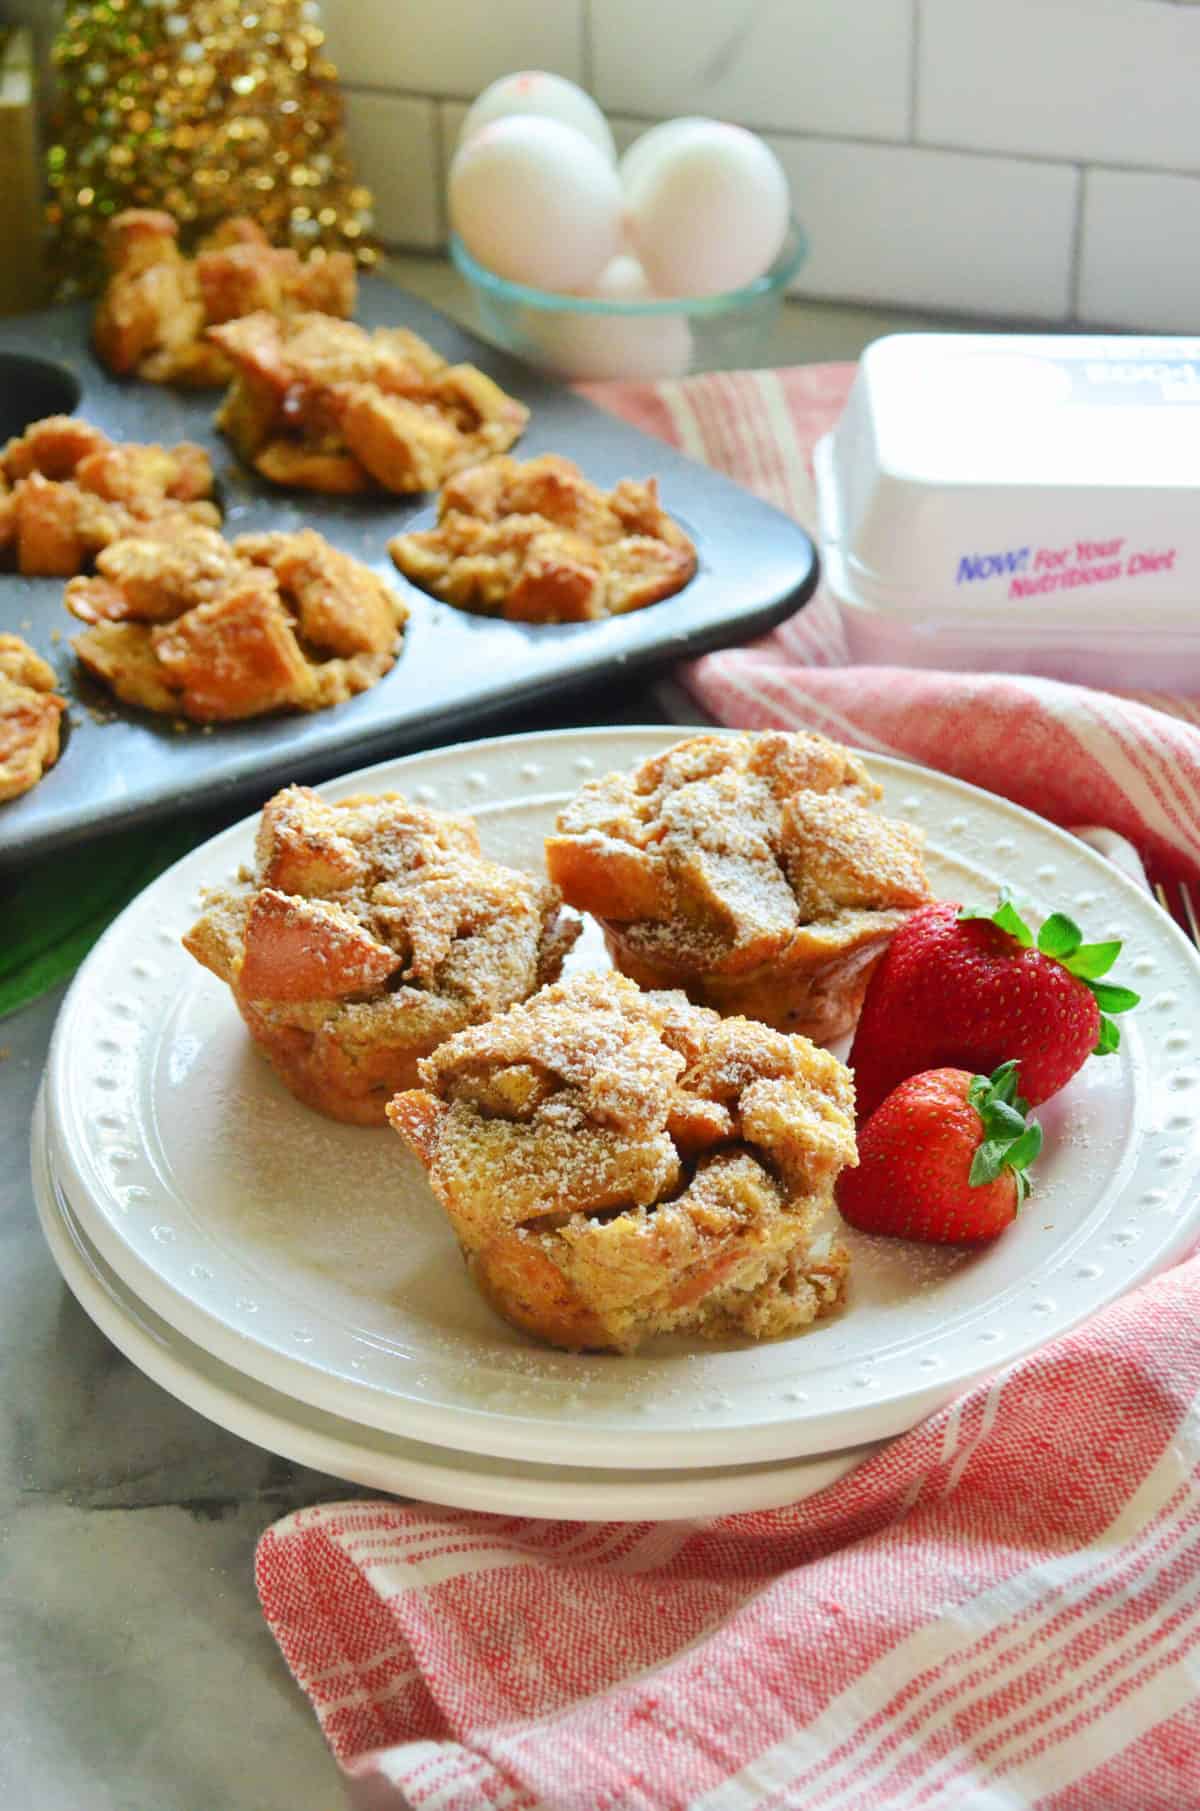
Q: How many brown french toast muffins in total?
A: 9